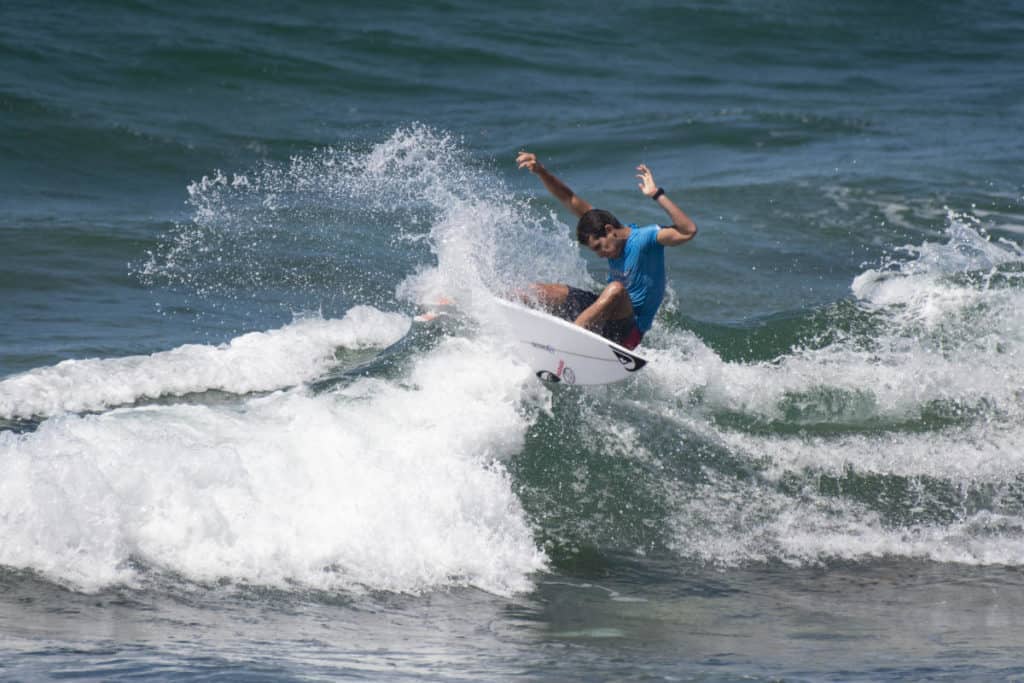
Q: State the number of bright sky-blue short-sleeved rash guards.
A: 1